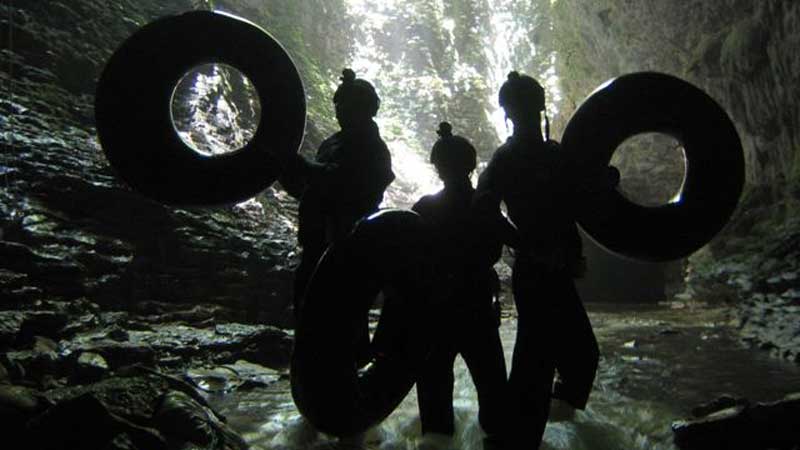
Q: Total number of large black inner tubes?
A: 3